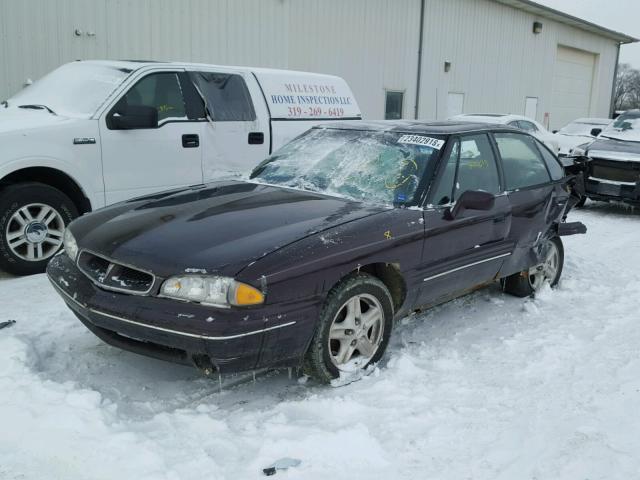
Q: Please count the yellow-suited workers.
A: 0